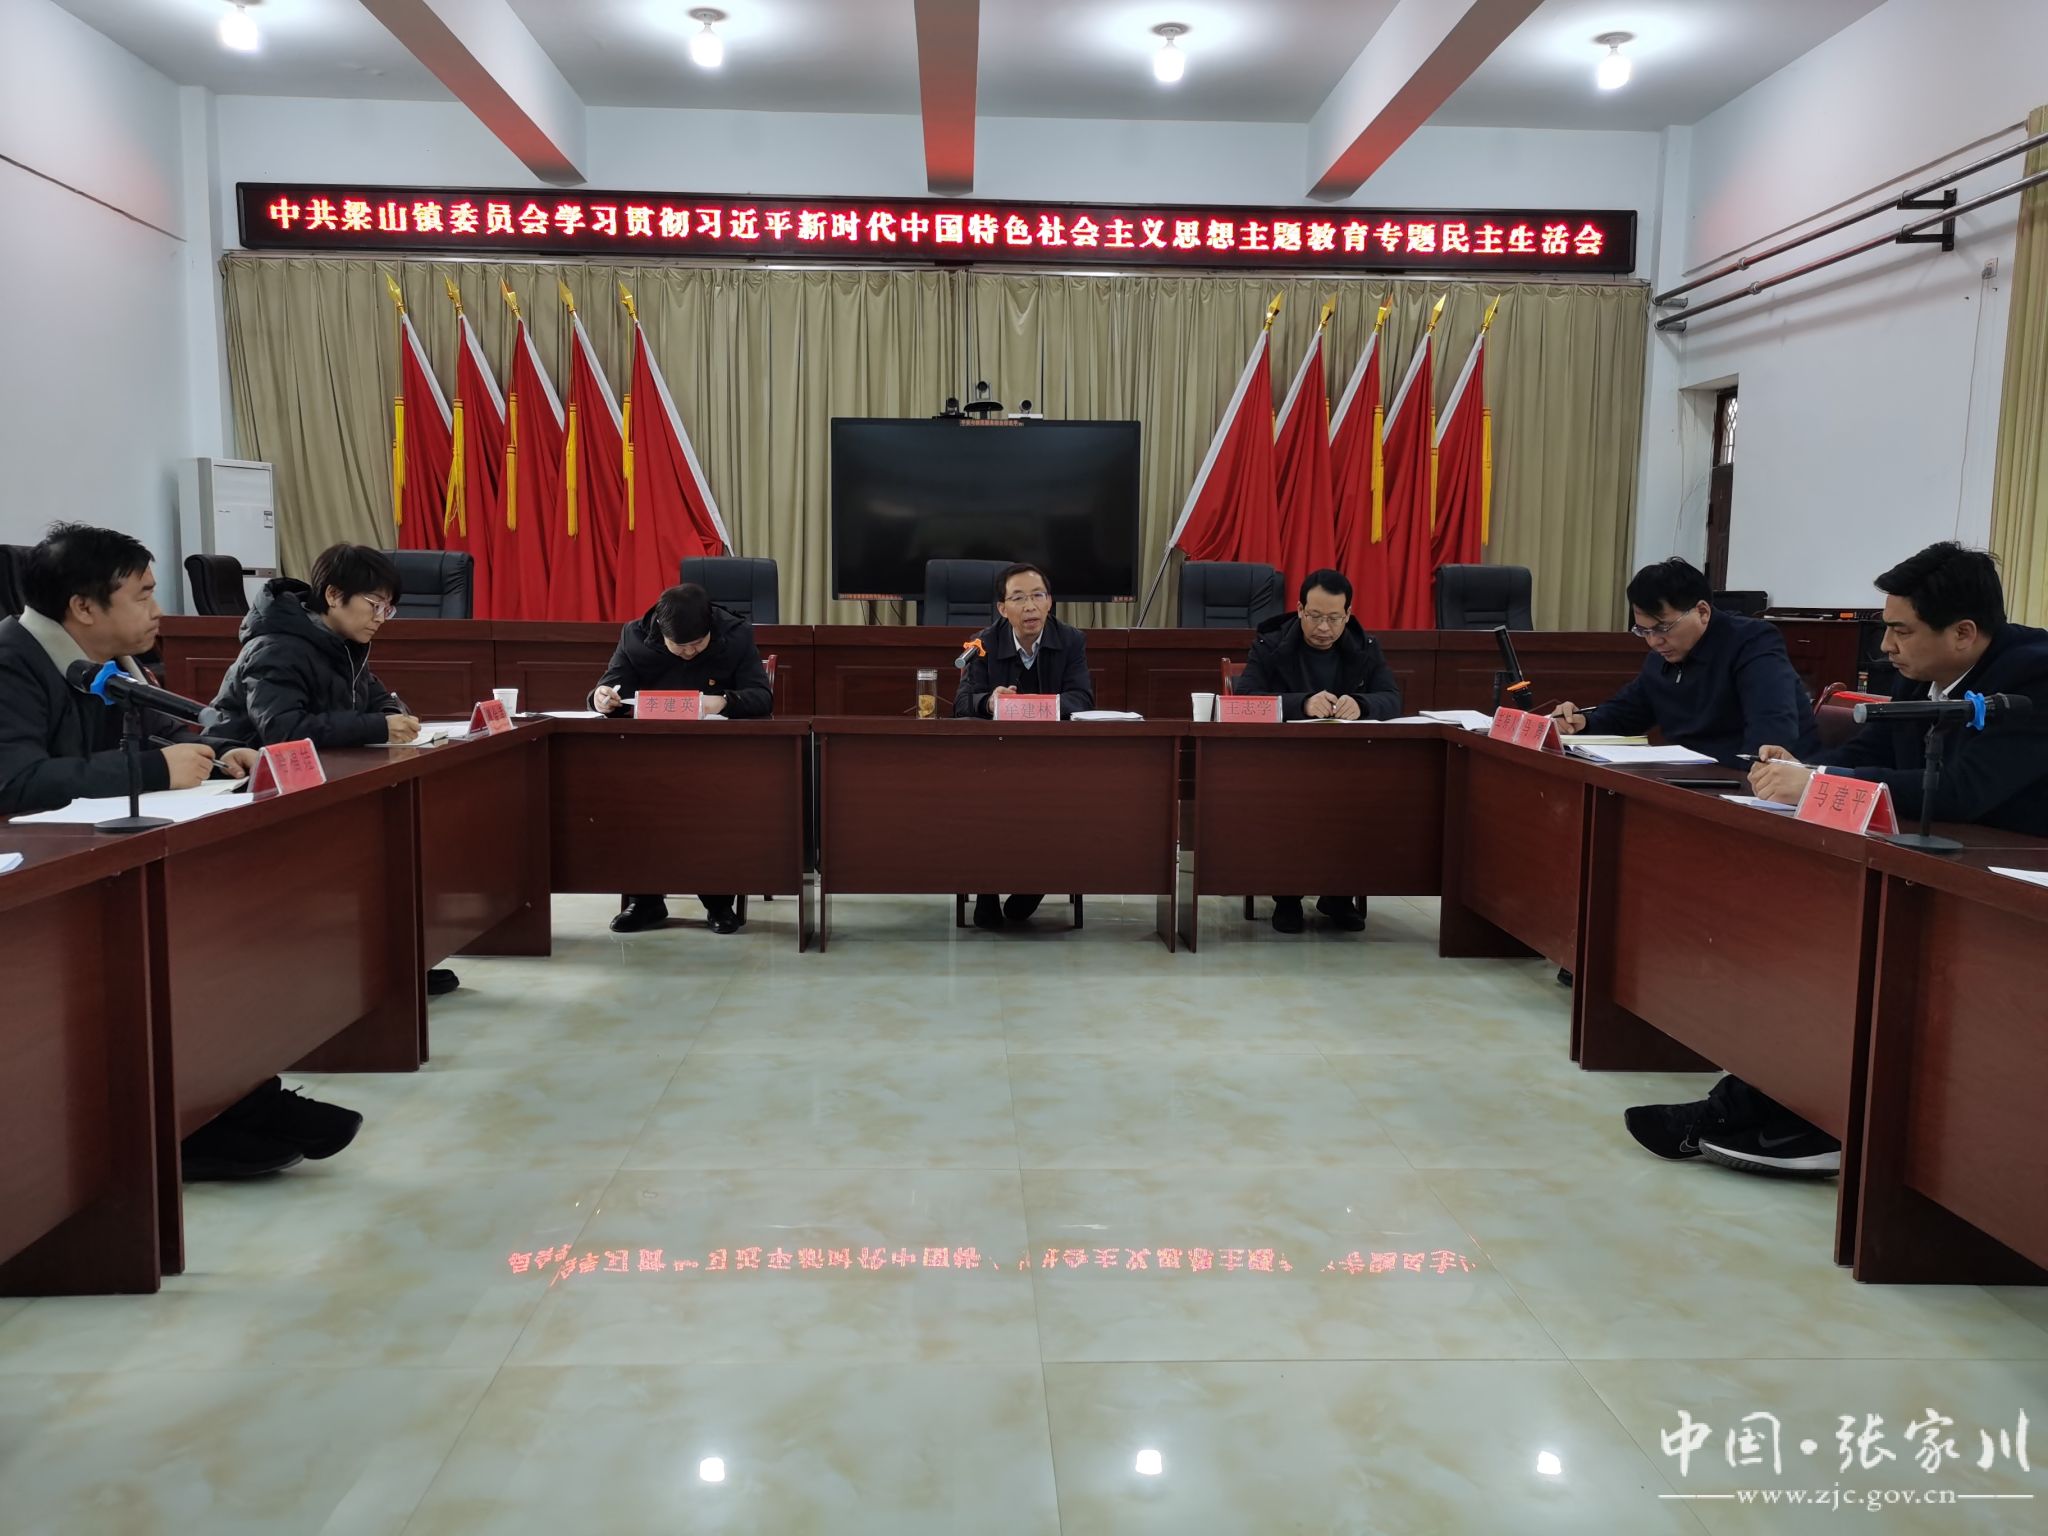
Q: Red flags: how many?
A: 10